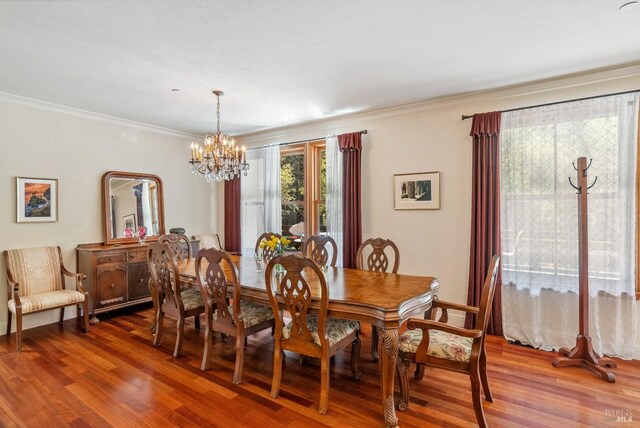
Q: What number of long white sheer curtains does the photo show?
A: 3